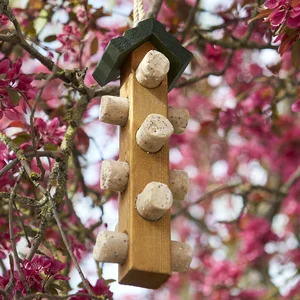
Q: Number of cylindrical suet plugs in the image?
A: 9